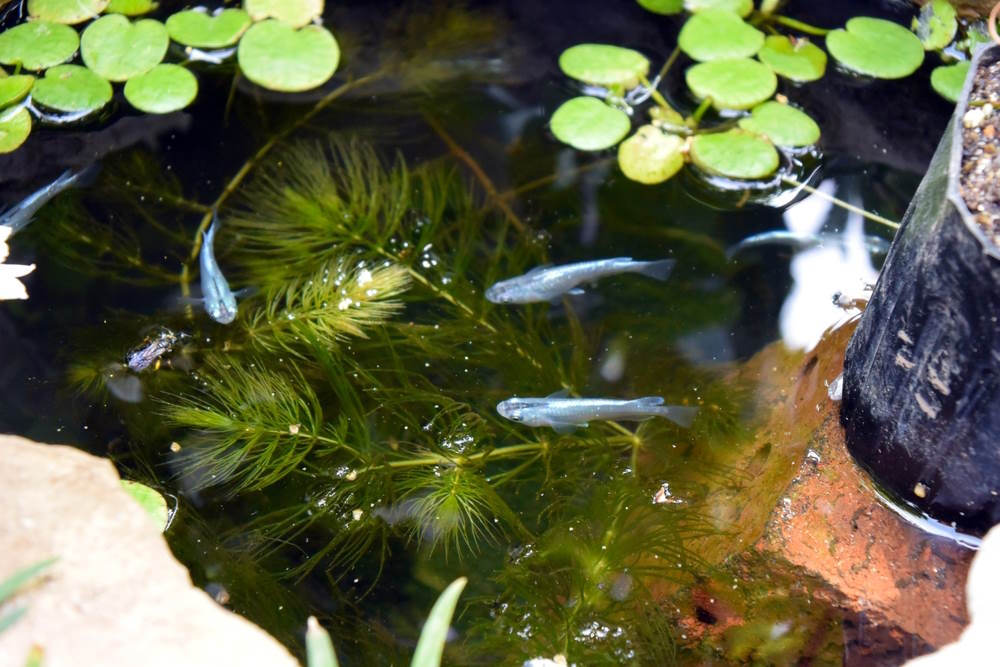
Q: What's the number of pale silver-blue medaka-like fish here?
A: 5